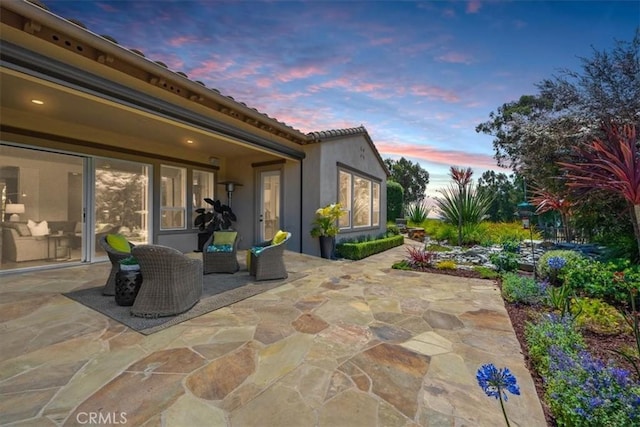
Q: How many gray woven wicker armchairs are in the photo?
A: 4